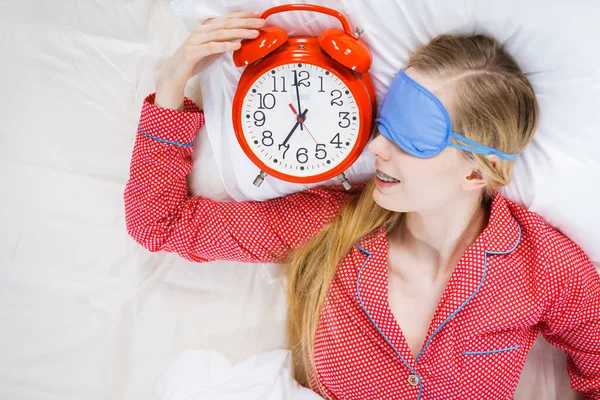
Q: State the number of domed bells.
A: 2